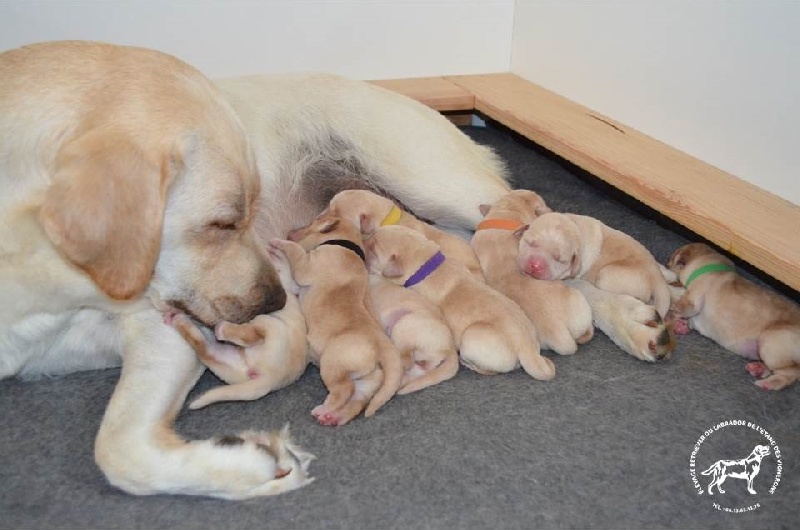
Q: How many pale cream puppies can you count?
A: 8